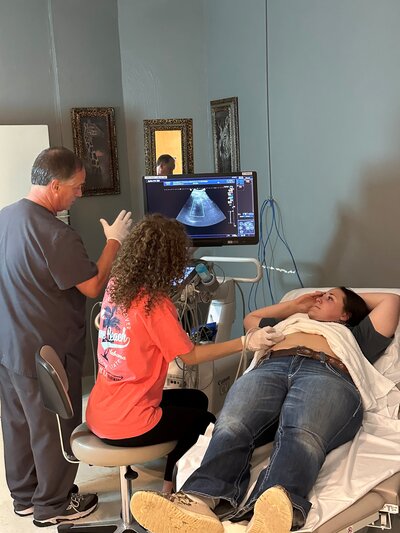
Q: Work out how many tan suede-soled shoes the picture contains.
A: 2